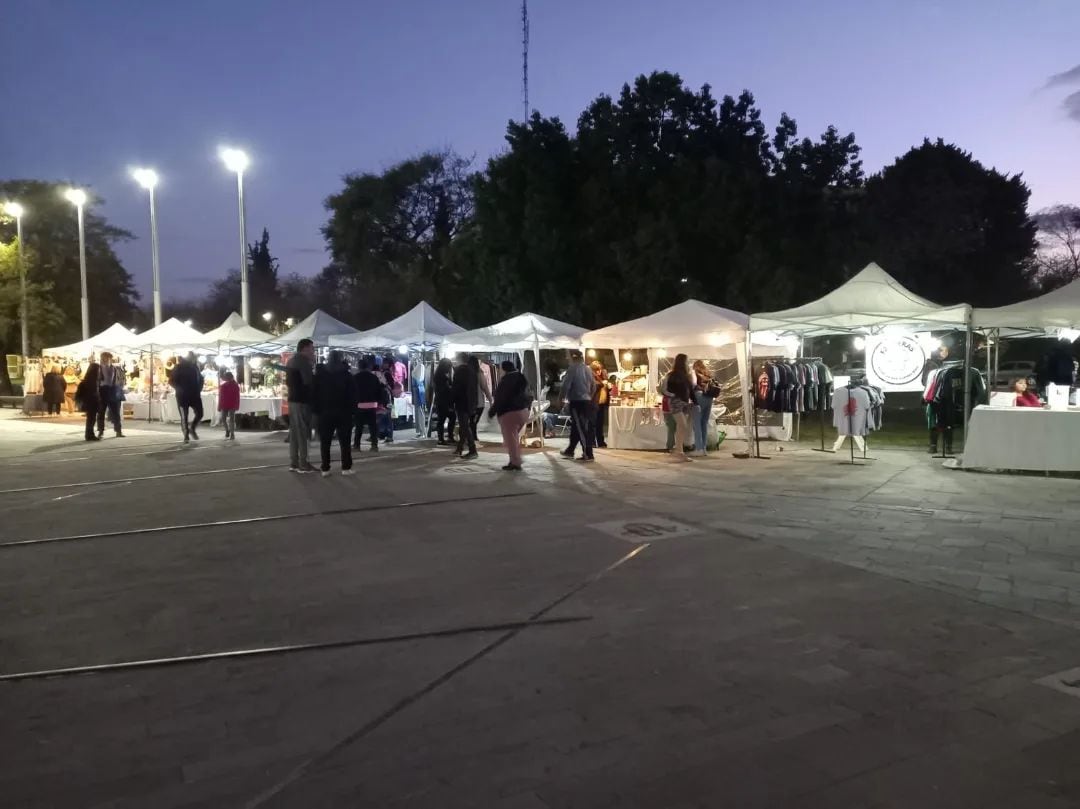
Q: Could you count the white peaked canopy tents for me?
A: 9